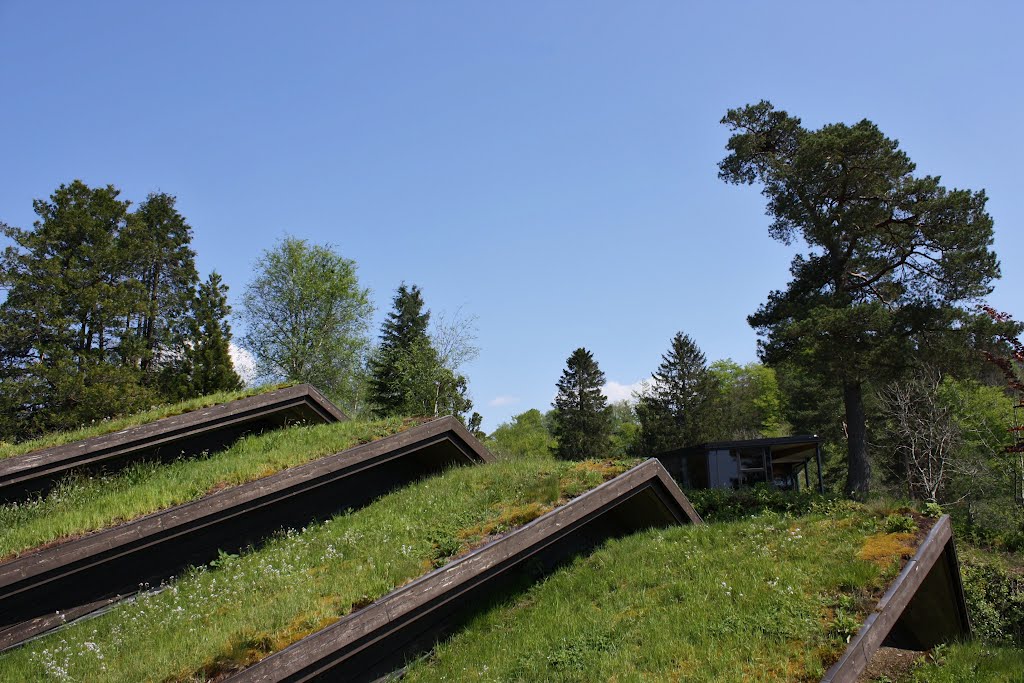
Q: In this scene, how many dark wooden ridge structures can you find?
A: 4